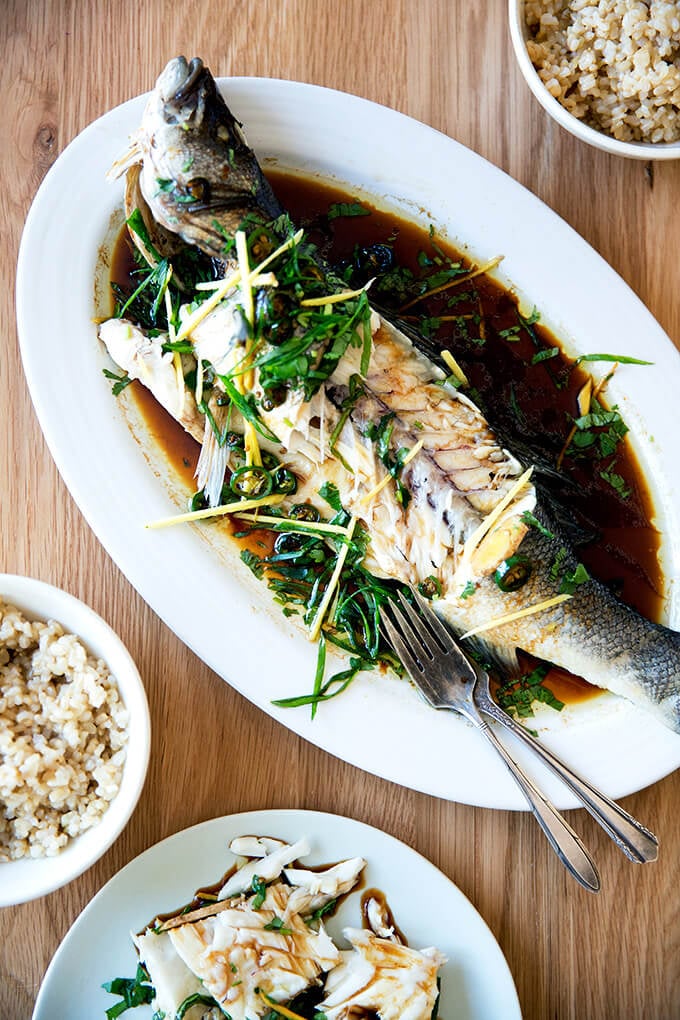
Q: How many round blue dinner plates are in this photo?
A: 1